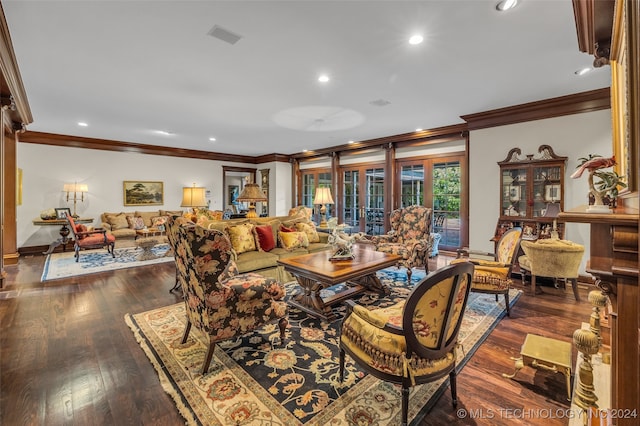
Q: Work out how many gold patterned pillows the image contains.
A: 3